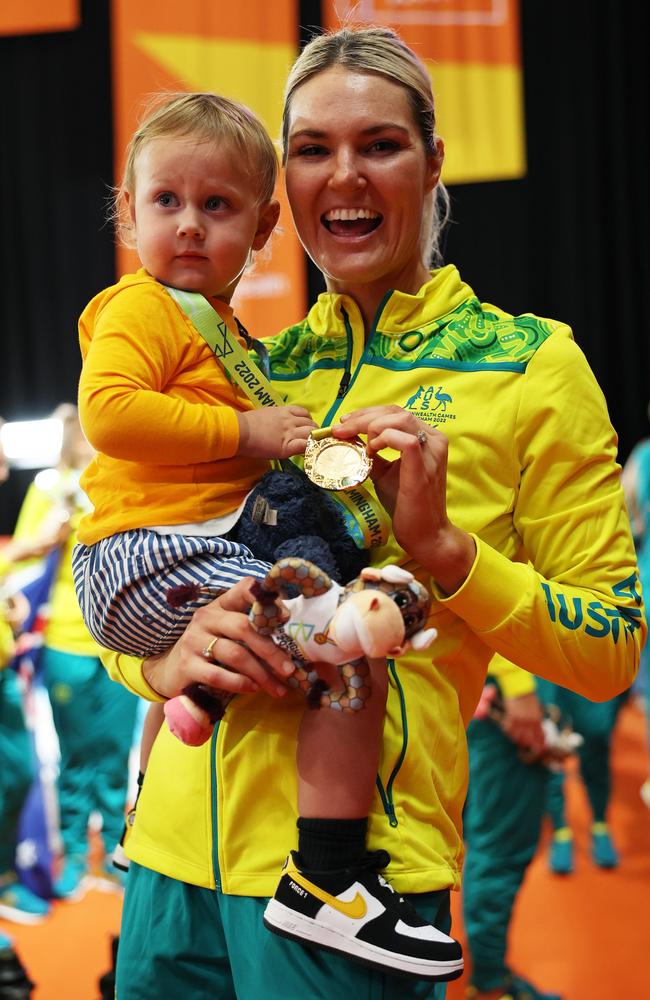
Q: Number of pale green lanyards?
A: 1